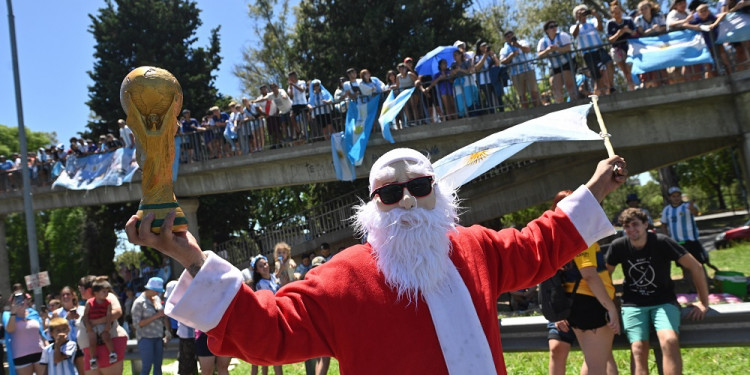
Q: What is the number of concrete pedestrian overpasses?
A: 1